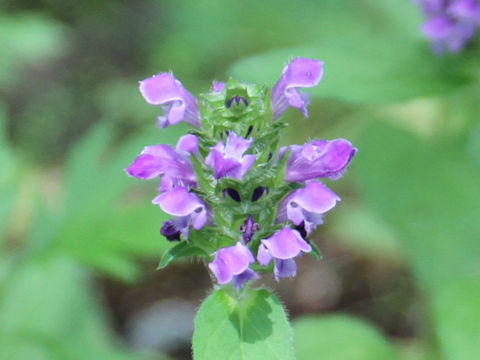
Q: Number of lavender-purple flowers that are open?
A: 9